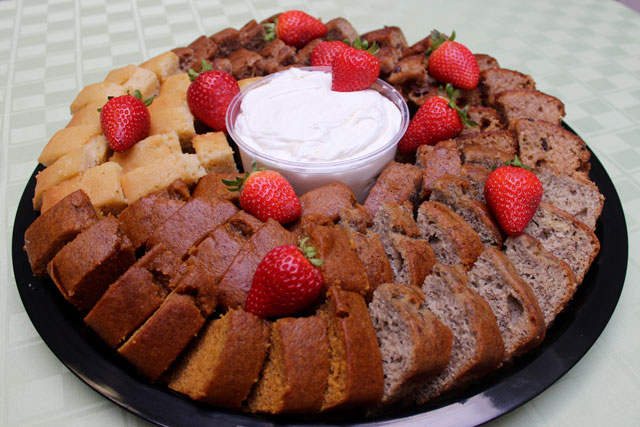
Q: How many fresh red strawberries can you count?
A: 10